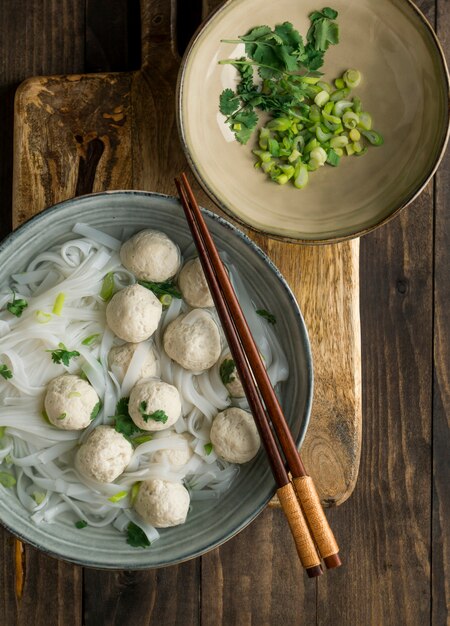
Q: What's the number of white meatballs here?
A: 12